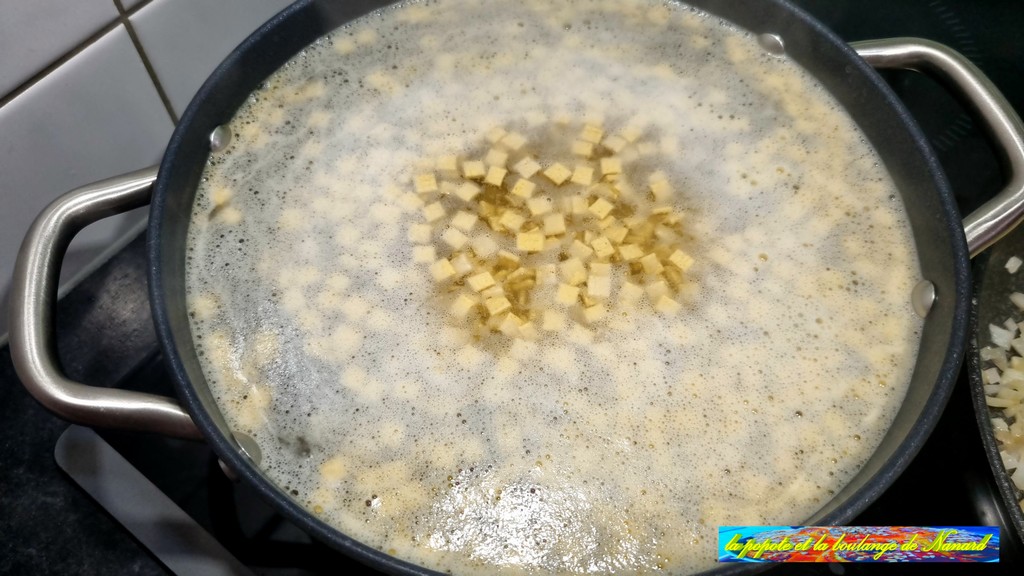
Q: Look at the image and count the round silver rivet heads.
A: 4